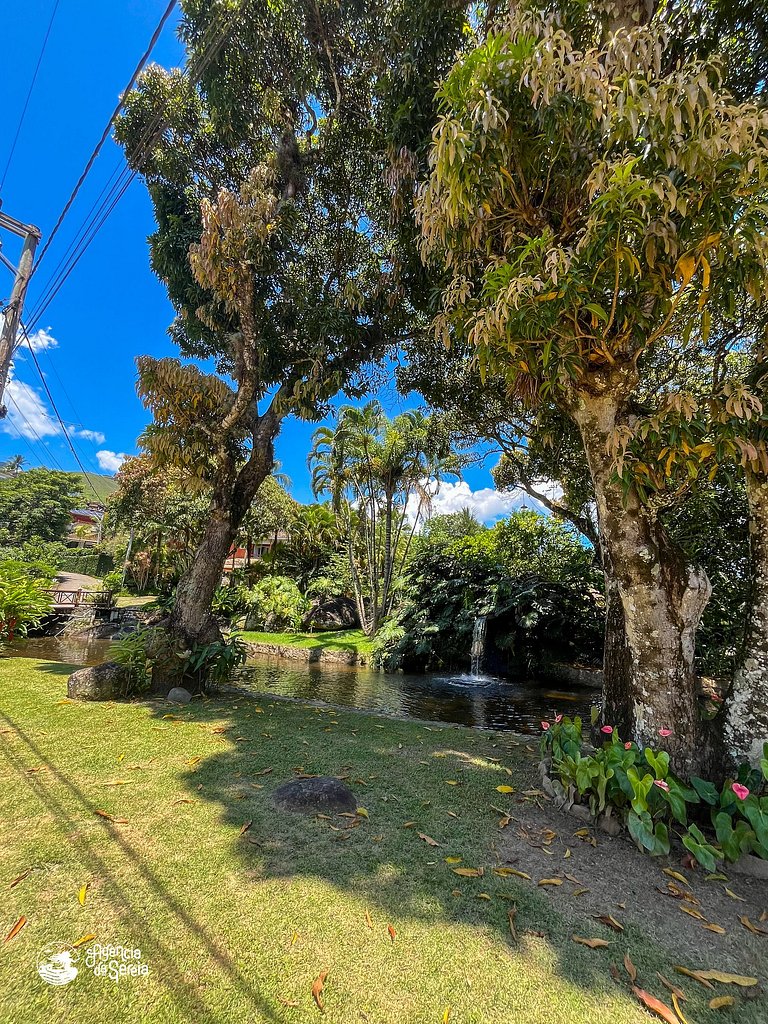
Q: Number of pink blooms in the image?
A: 7